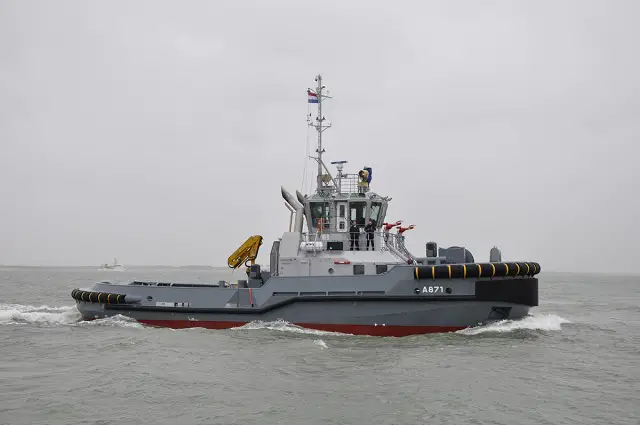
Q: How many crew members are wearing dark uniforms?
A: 2